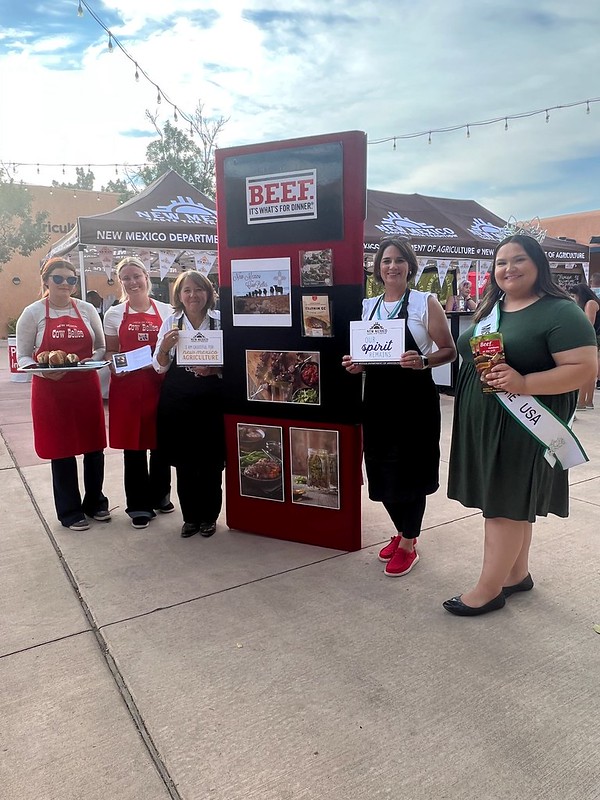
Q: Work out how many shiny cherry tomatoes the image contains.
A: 0